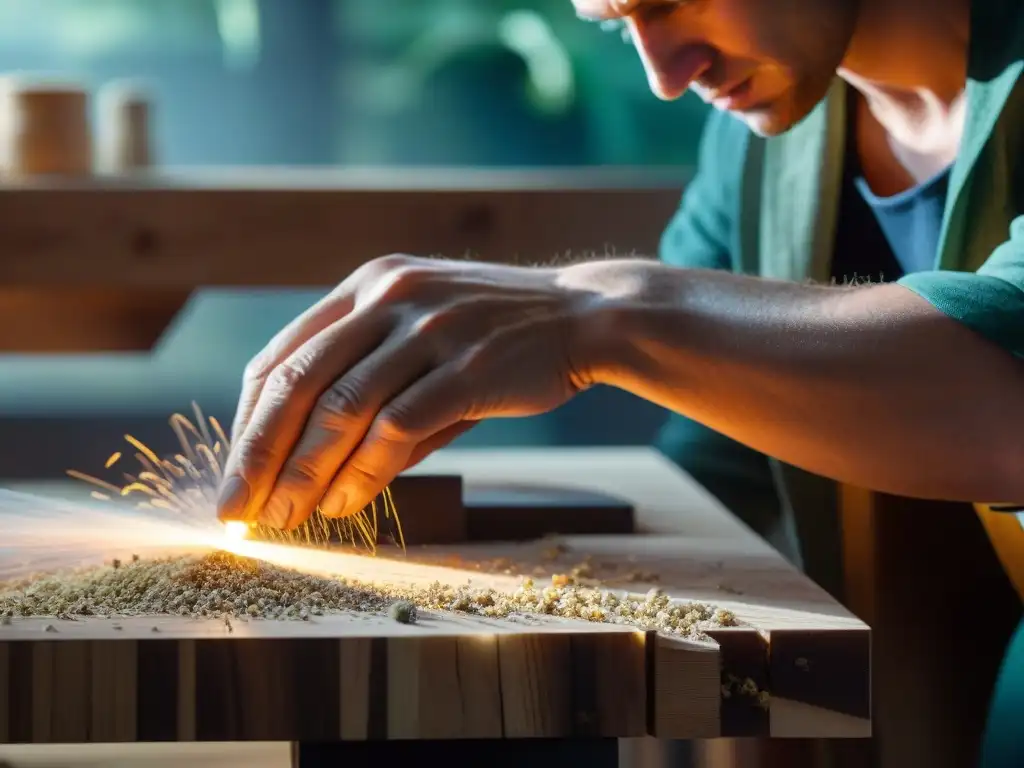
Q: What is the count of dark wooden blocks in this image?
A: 2